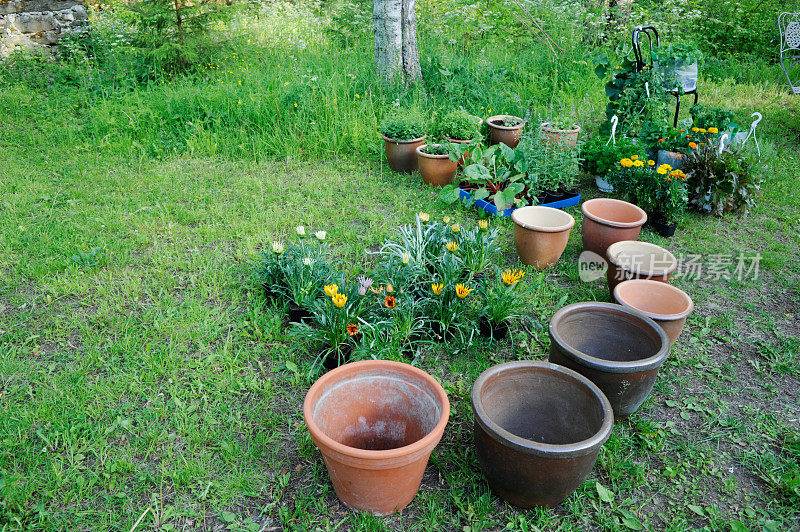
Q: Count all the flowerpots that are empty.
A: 7